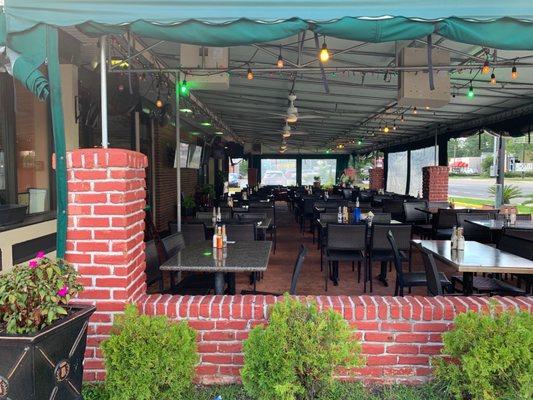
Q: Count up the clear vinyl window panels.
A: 4